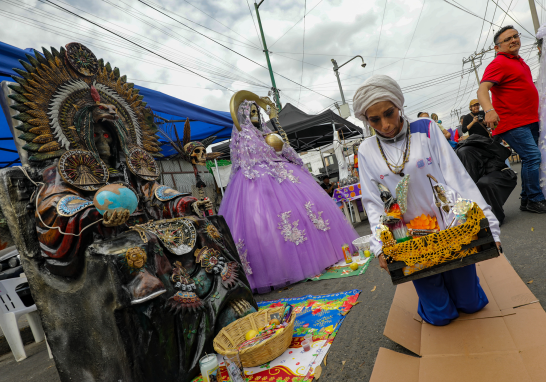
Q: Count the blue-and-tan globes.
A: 1